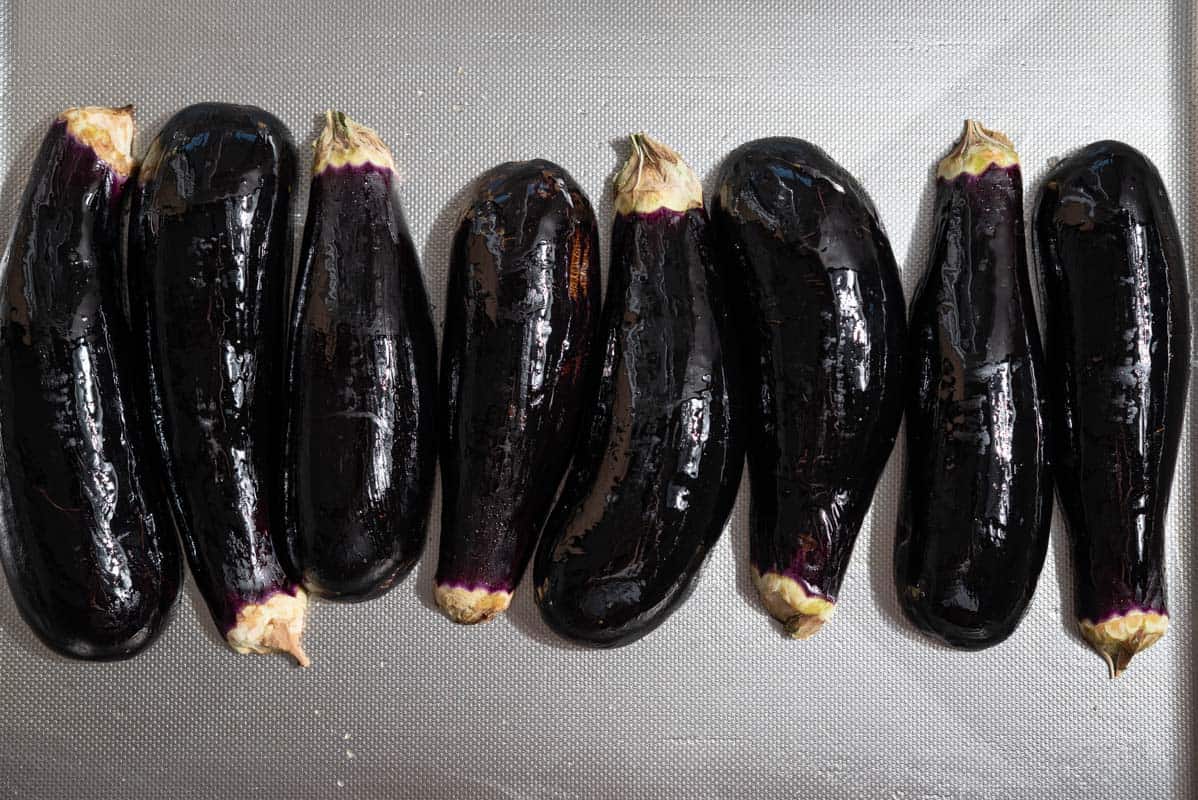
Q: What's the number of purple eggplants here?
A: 8